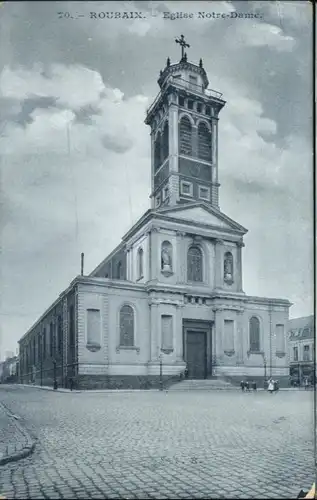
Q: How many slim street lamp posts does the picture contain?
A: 3